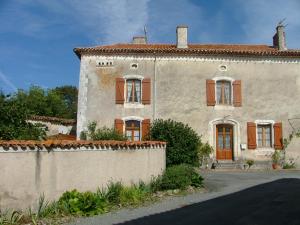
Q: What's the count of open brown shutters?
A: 8